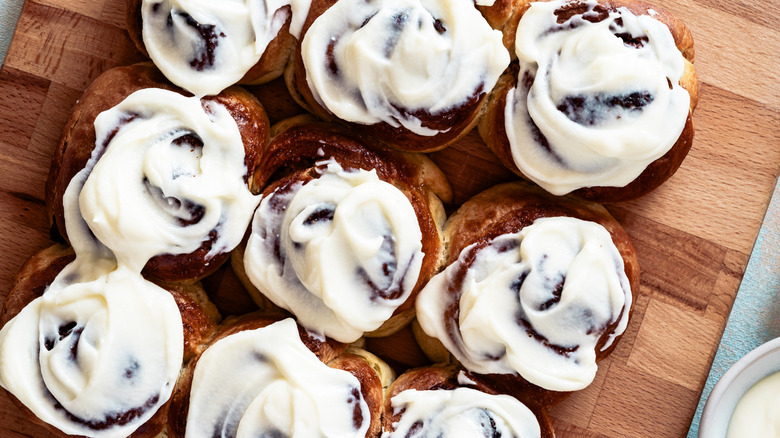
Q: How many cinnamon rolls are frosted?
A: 9